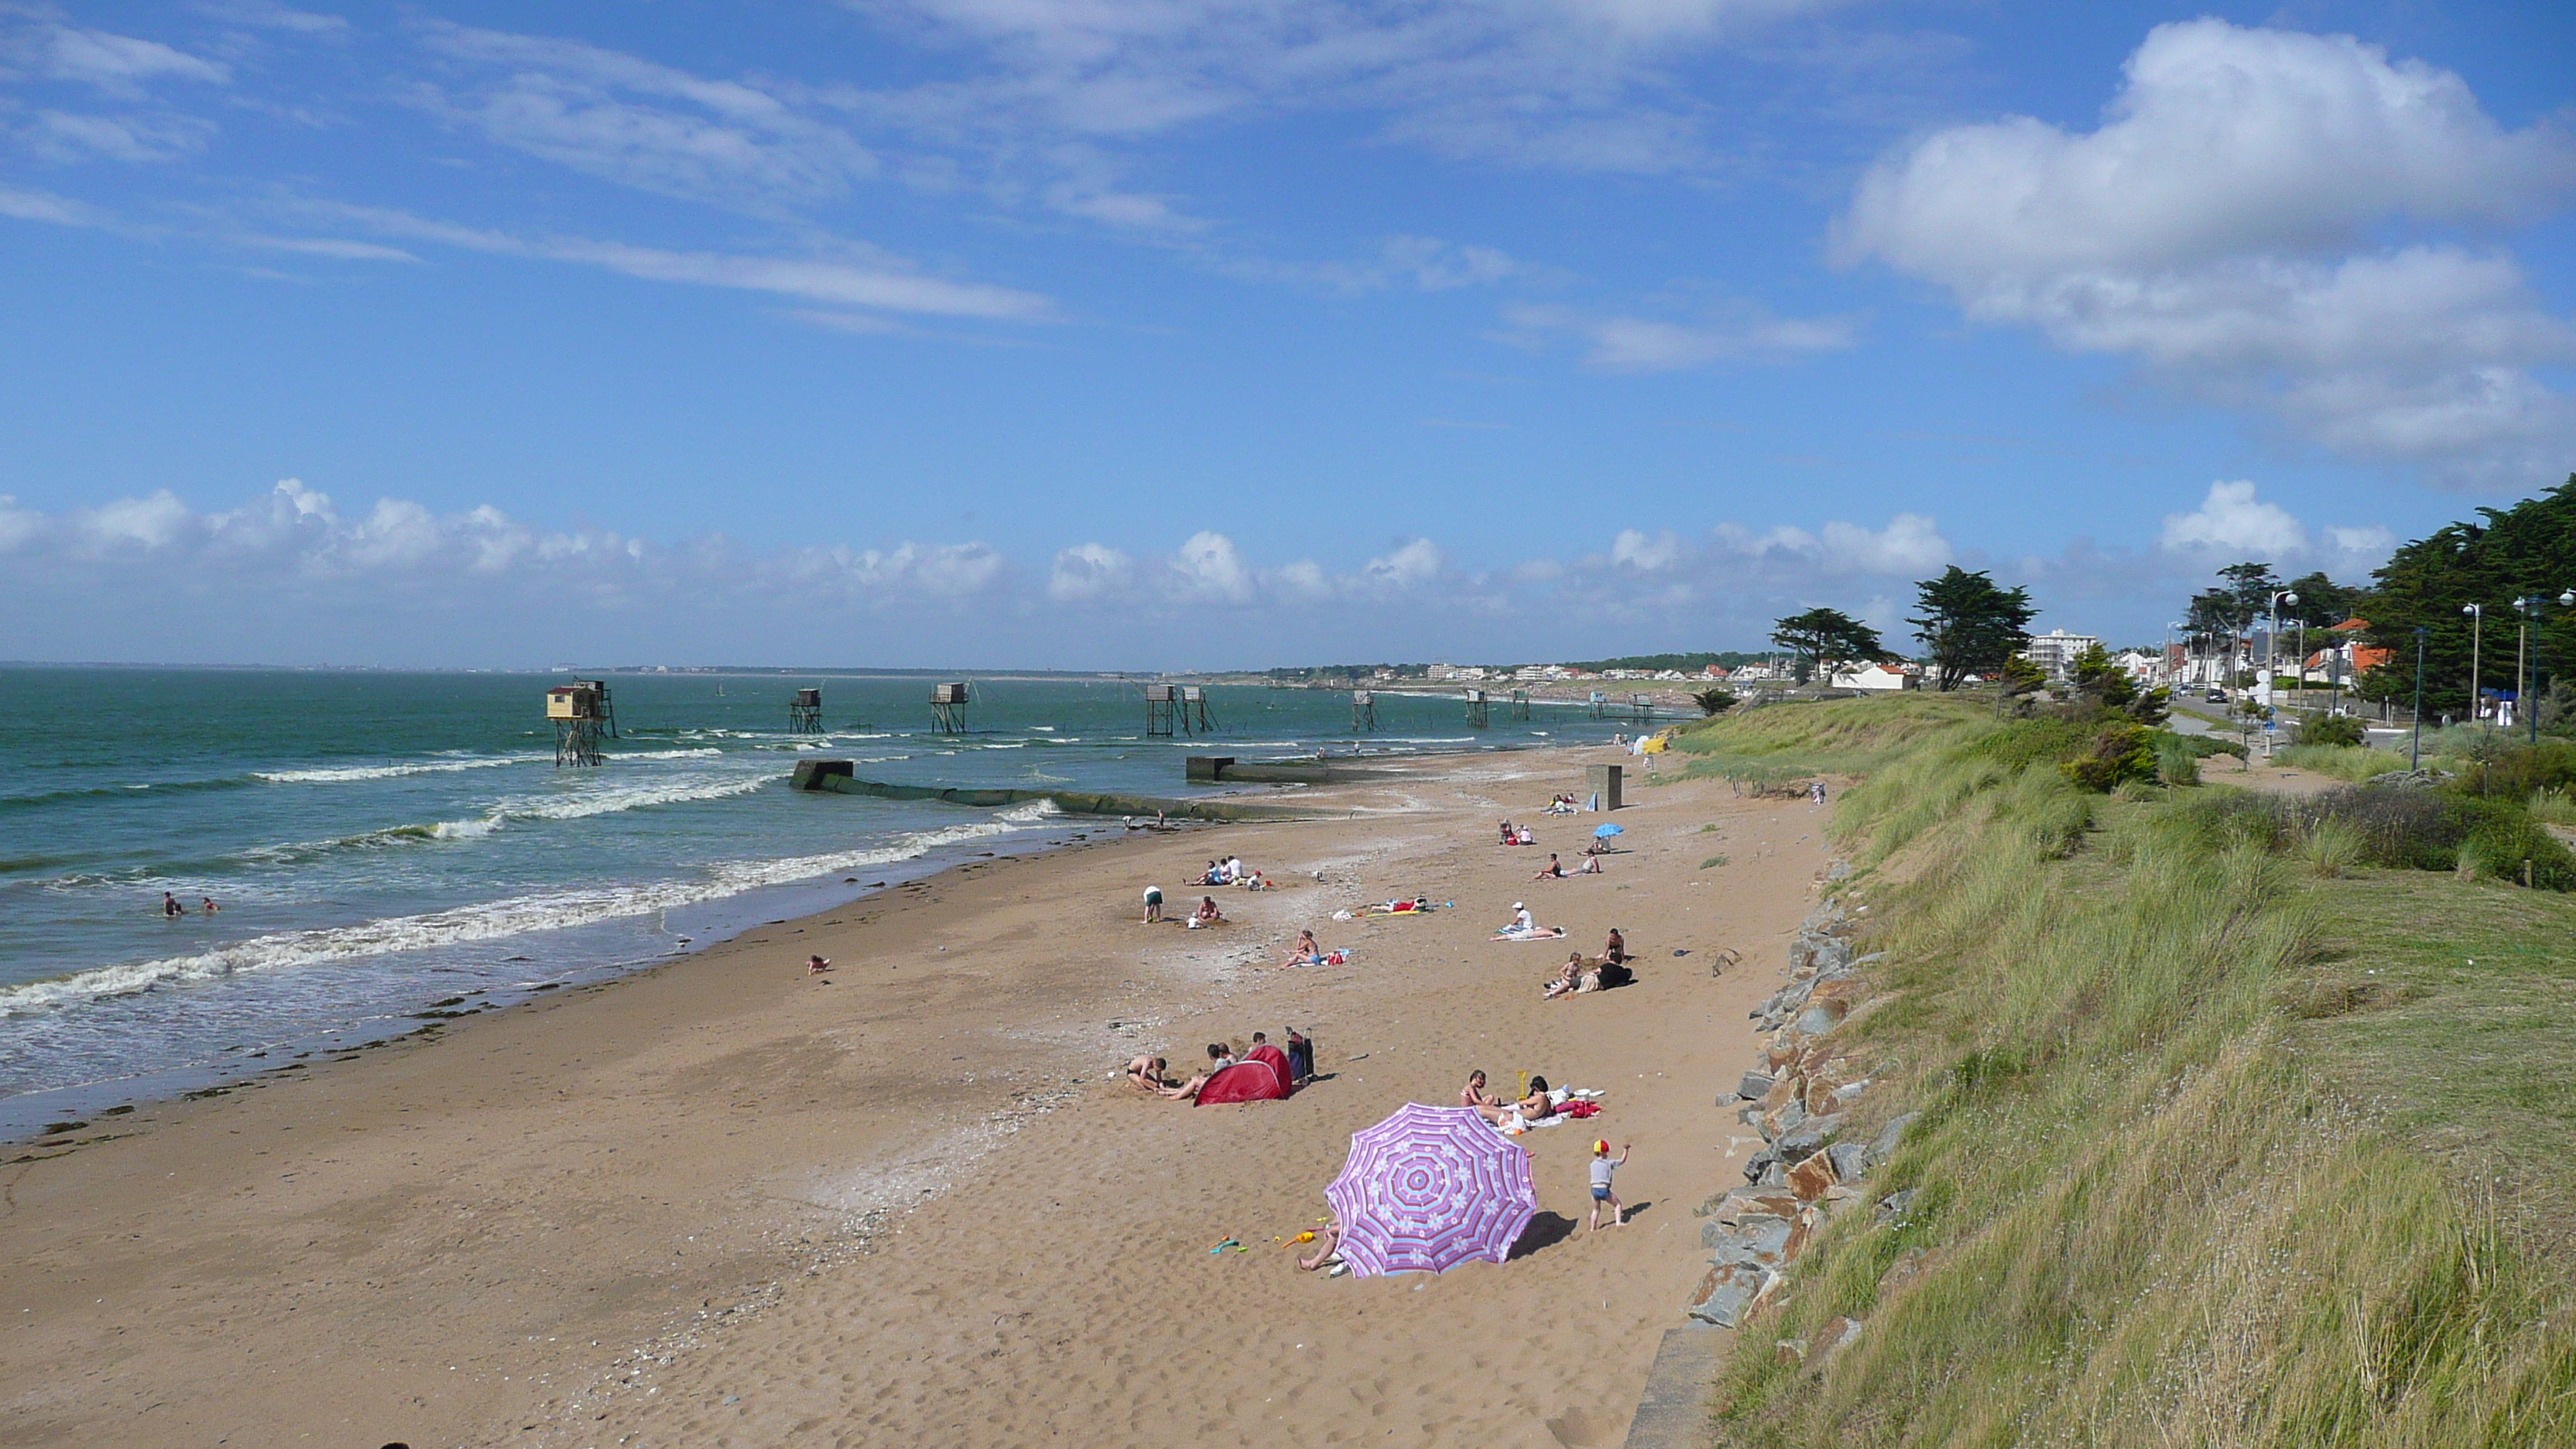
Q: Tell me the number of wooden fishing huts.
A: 11